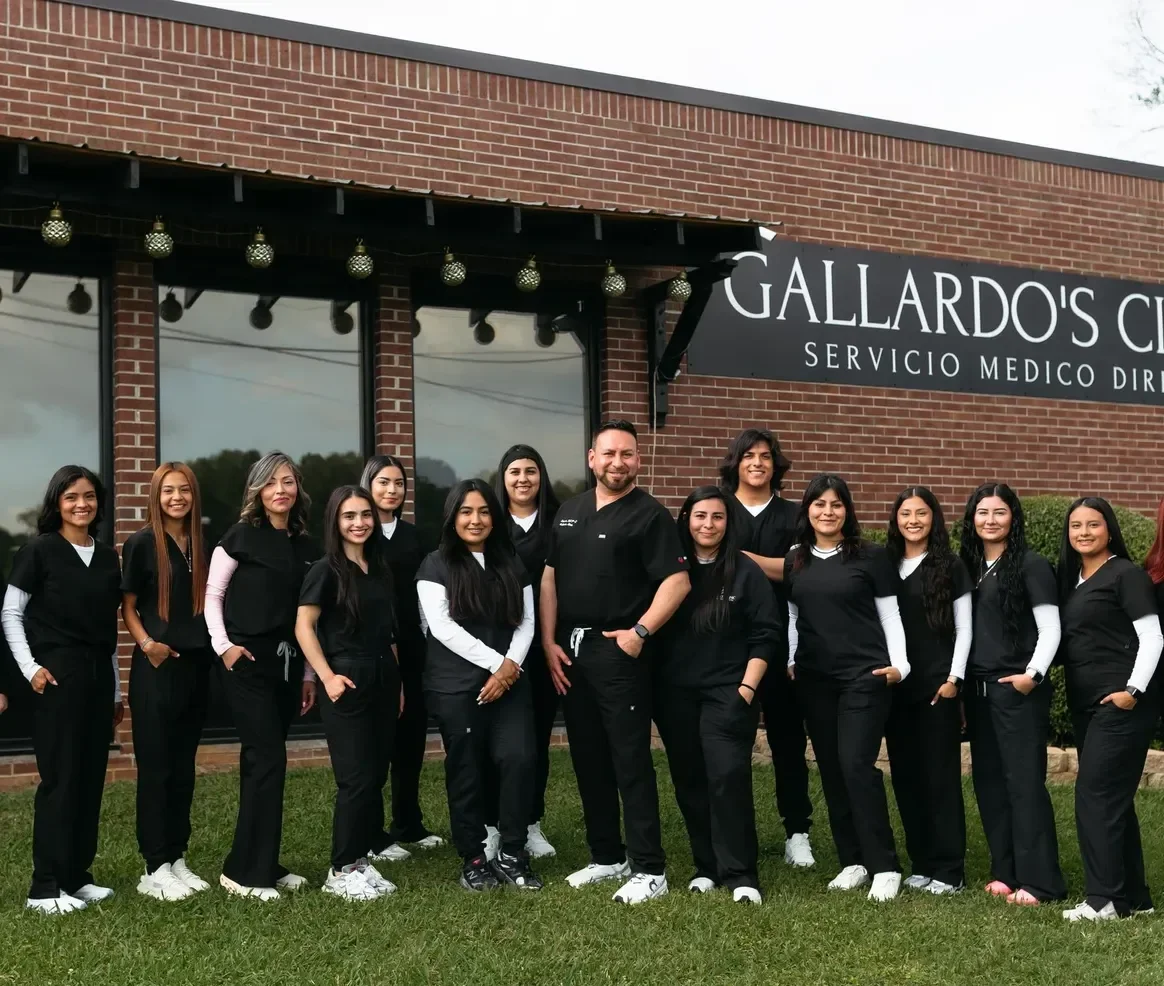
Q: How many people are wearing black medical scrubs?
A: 14